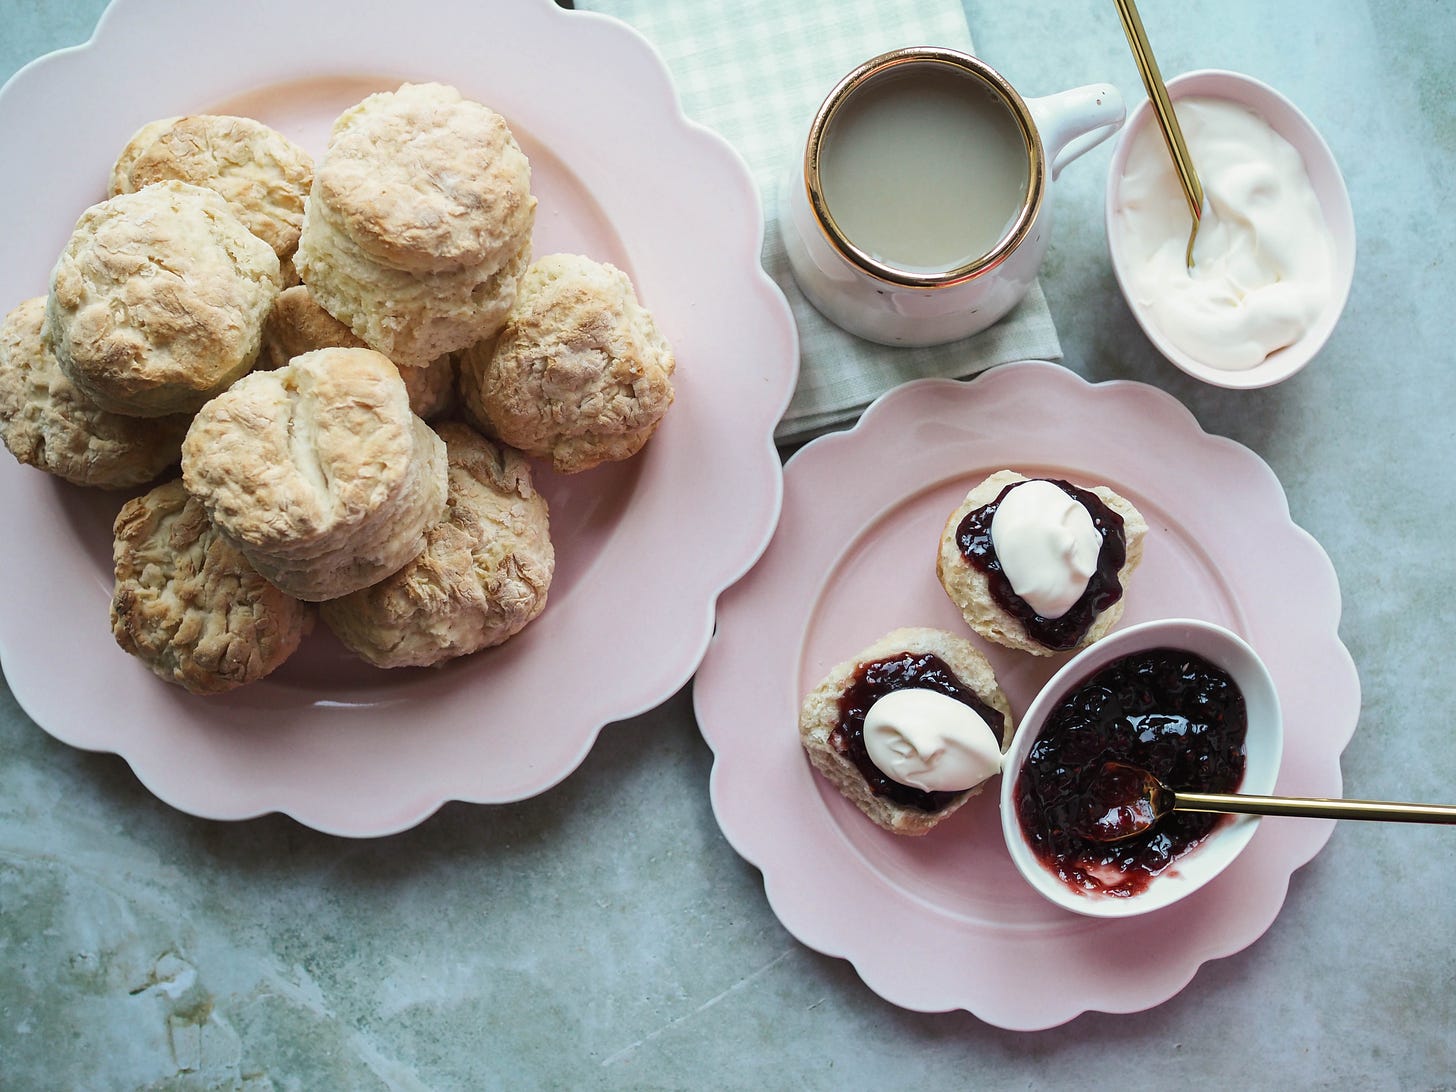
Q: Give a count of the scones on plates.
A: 11